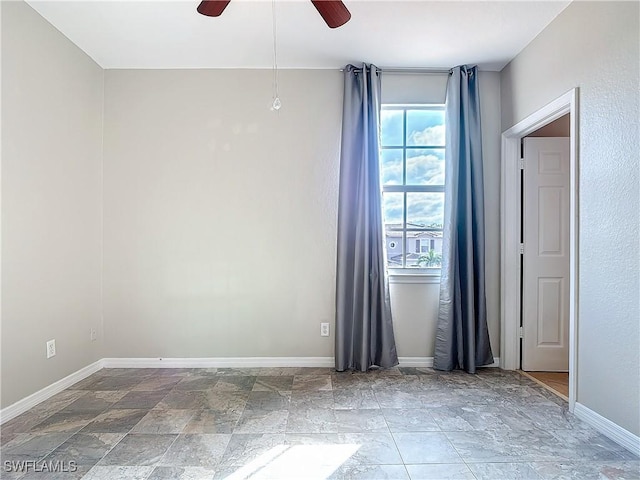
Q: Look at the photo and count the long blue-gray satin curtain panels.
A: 2